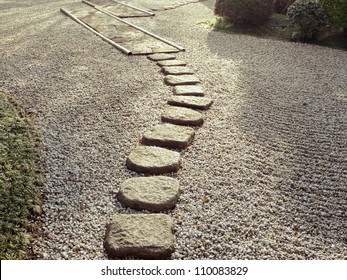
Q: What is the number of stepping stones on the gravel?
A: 11